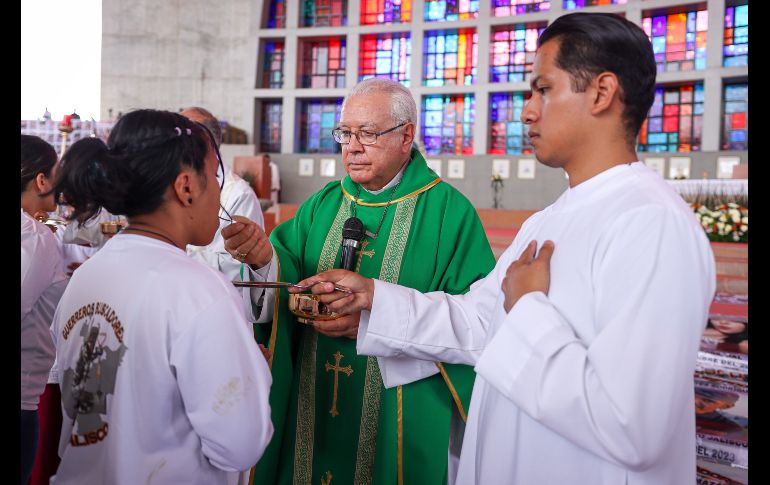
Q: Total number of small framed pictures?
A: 9